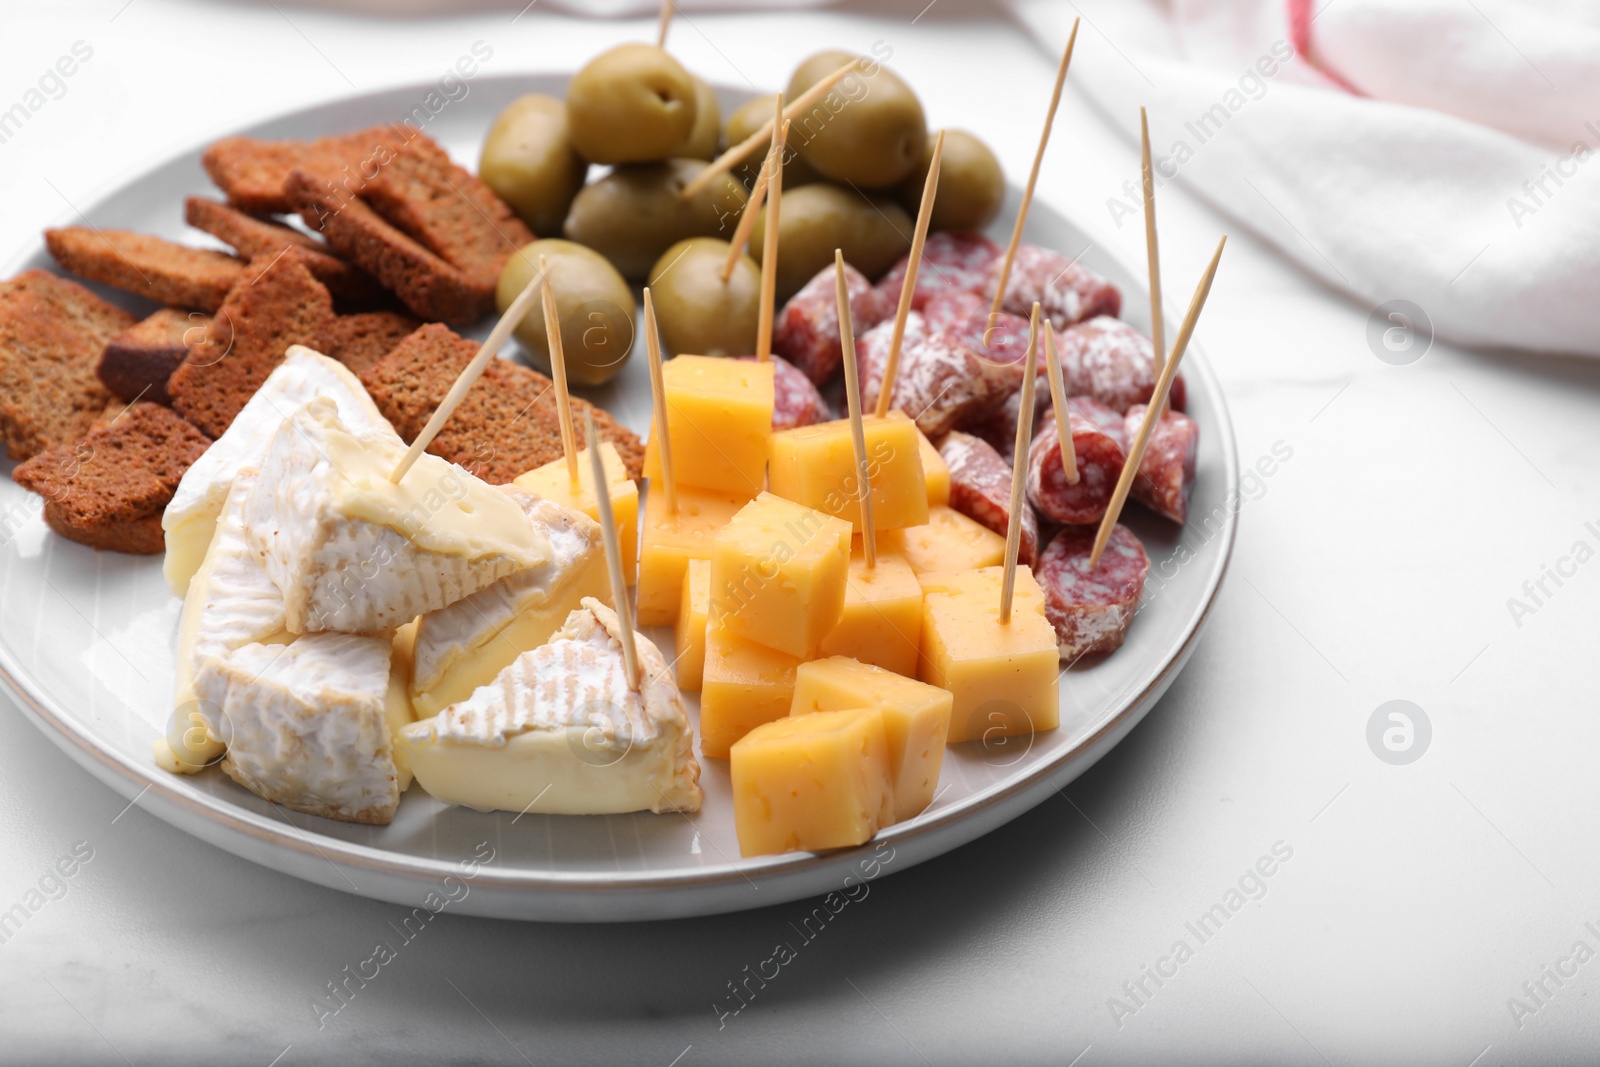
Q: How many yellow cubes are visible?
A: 13